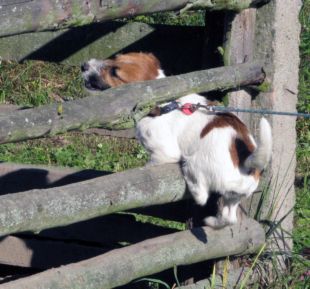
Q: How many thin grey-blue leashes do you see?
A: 1